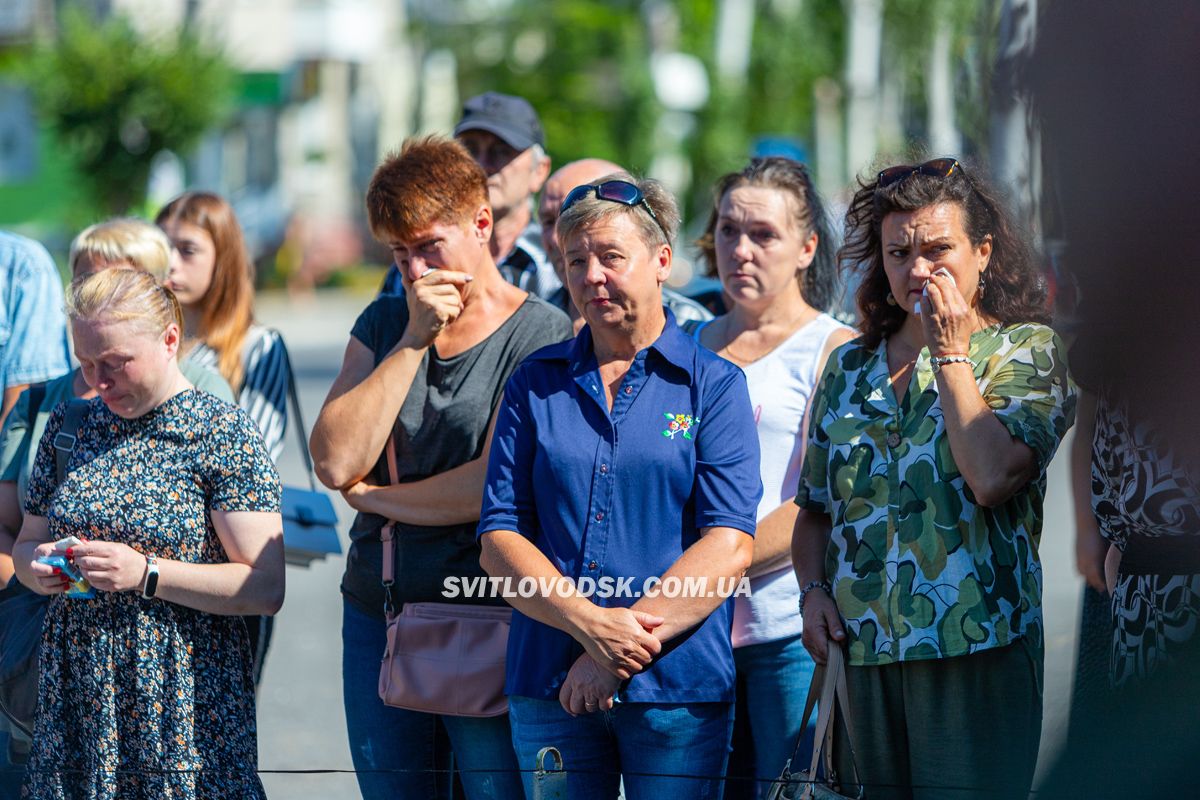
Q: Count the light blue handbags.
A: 1